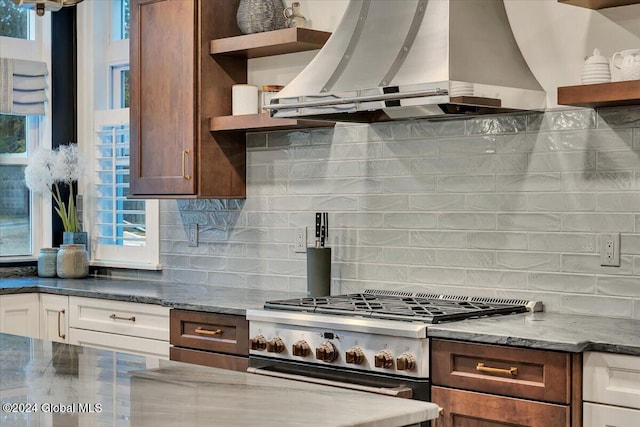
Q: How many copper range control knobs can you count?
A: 7